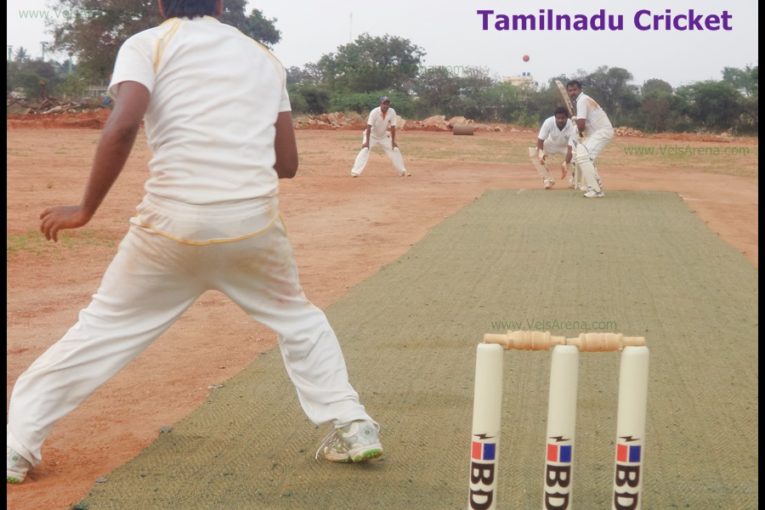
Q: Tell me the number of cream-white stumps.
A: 3